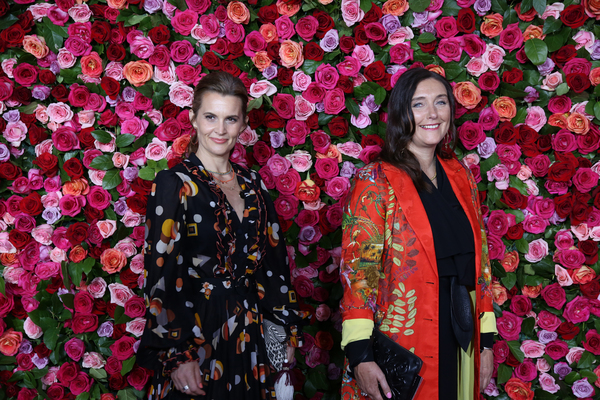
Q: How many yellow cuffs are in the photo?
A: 2